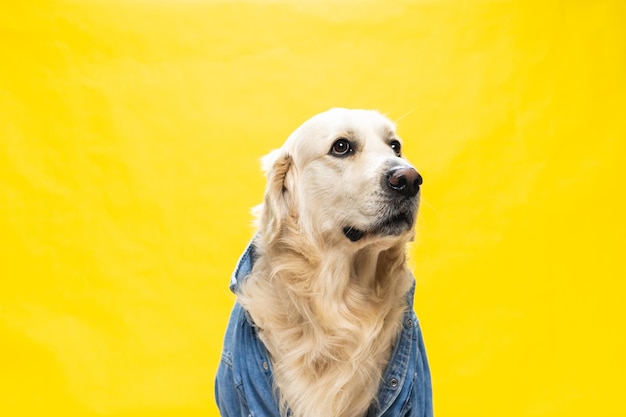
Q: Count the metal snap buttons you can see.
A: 3